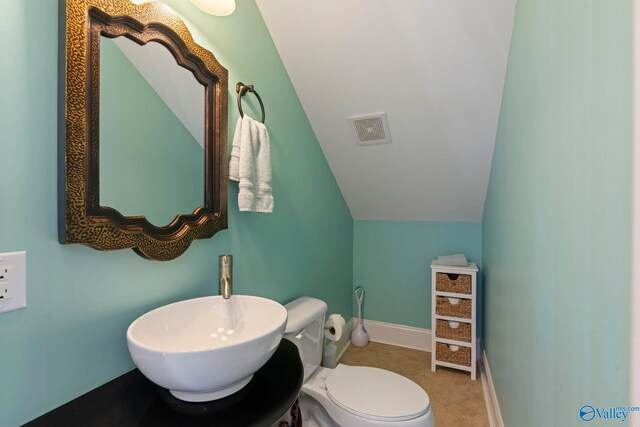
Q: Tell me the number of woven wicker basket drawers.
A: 4